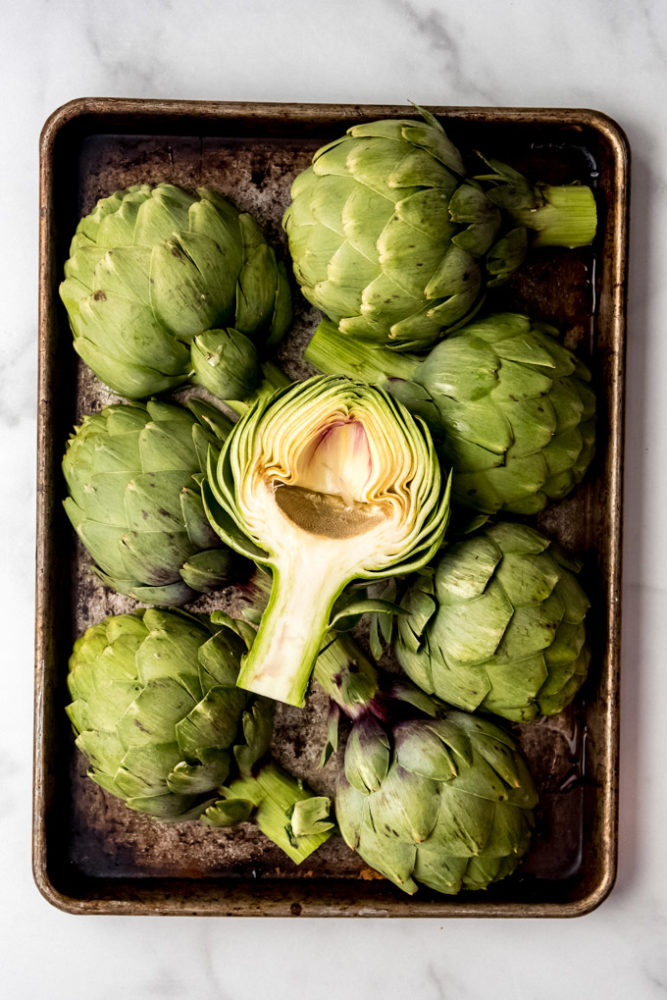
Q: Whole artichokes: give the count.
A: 7